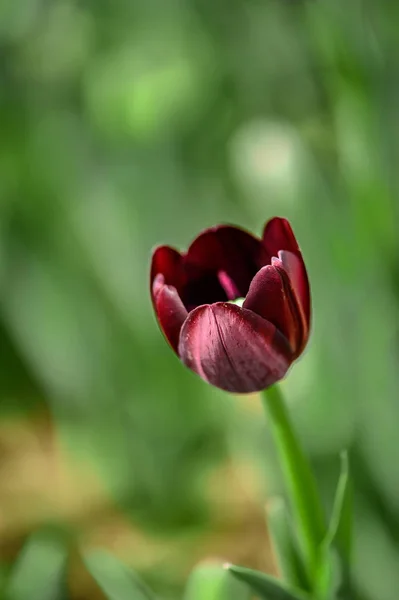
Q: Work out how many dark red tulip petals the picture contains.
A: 6